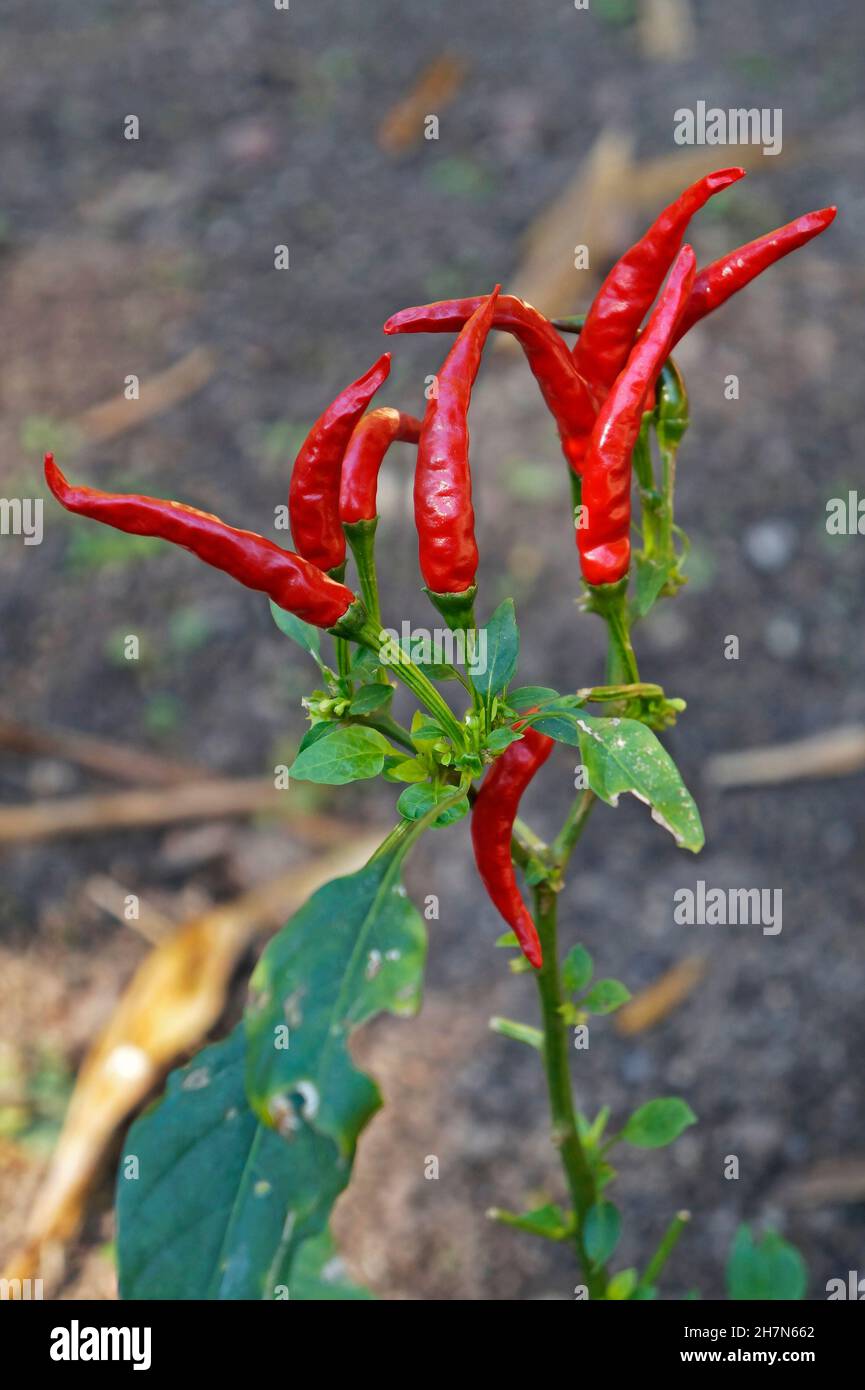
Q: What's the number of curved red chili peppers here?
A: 9